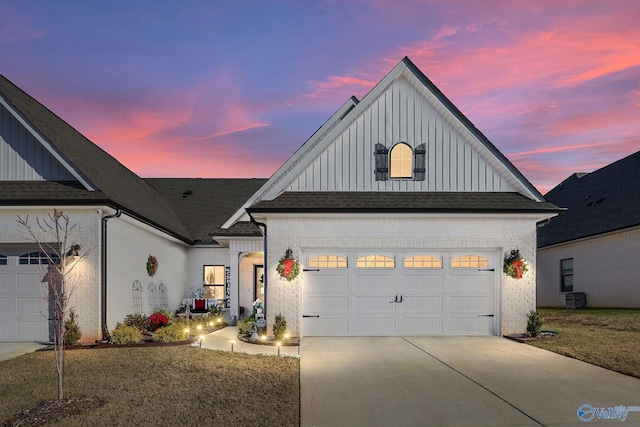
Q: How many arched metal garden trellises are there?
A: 3